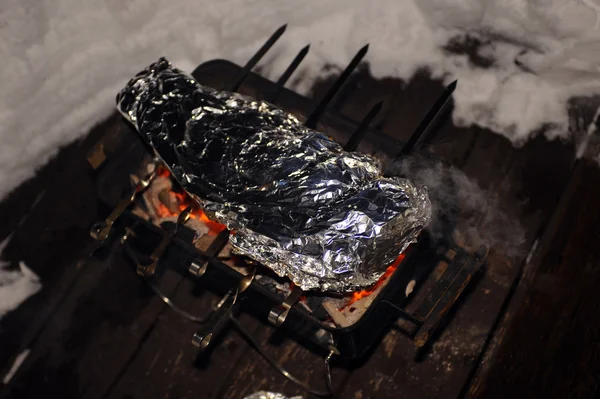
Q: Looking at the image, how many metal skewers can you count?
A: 5